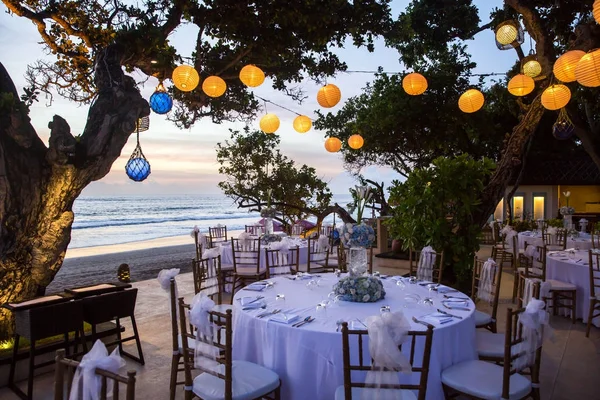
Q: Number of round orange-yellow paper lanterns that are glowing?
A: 15